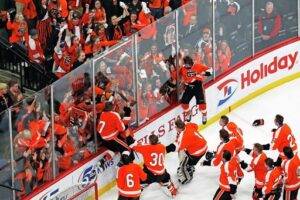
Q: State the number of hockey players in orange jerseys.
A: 12